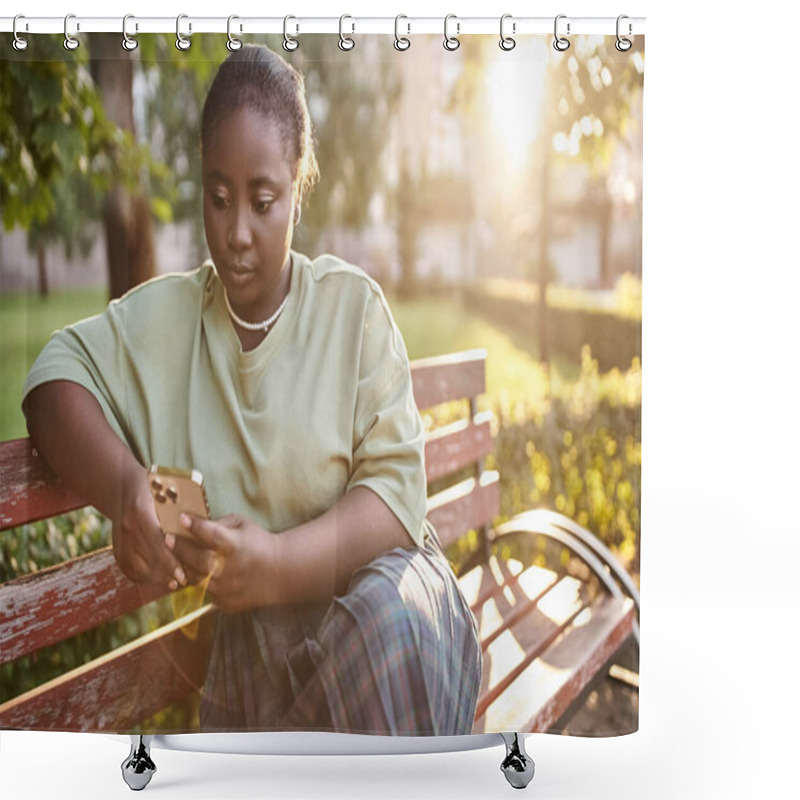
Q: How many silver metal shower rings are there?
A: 12